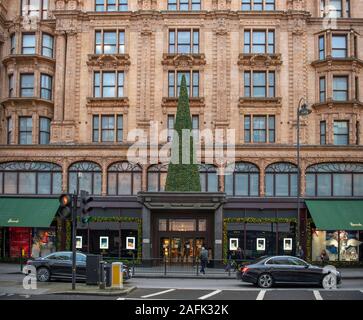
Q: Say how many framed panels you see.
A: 6